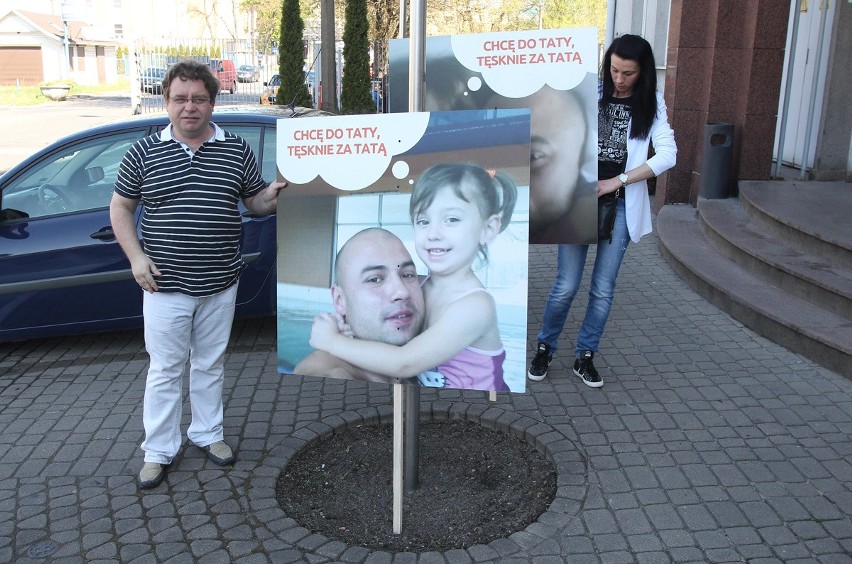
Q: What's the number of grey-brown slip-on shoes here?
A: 2